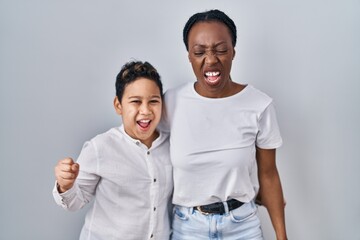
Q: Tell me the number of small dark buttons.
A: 5